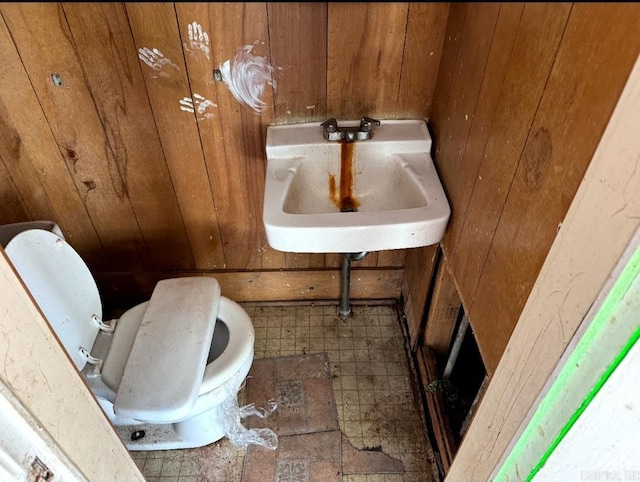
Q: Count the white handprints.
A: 3